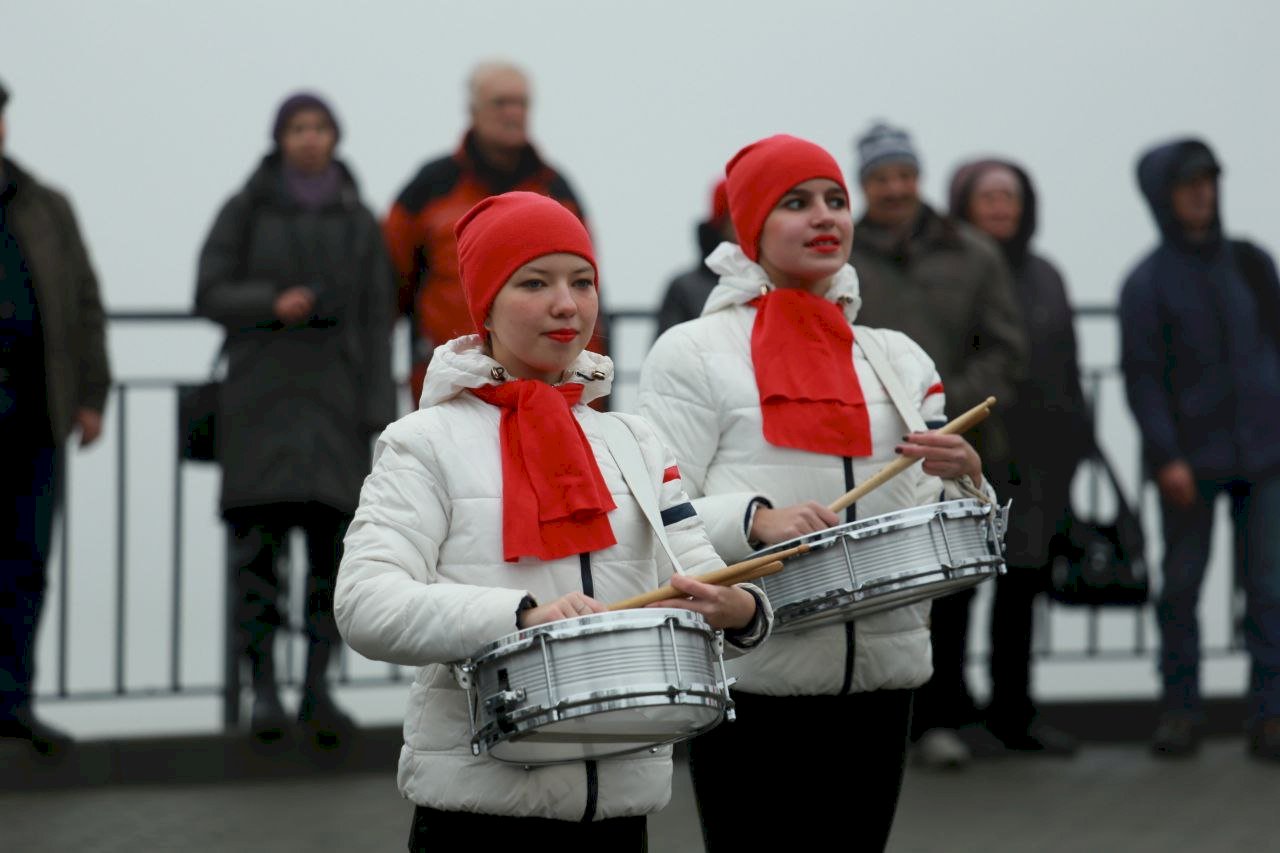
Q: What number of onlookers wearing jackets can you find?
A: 7